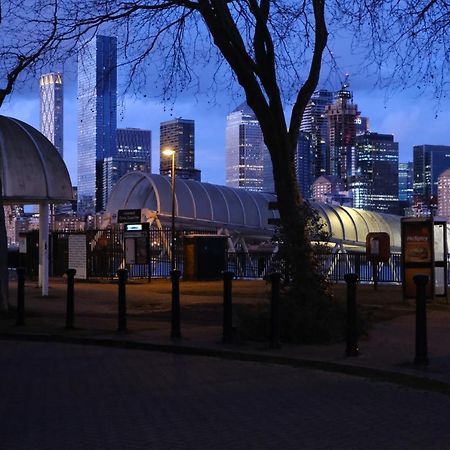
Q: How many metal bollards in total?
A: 8